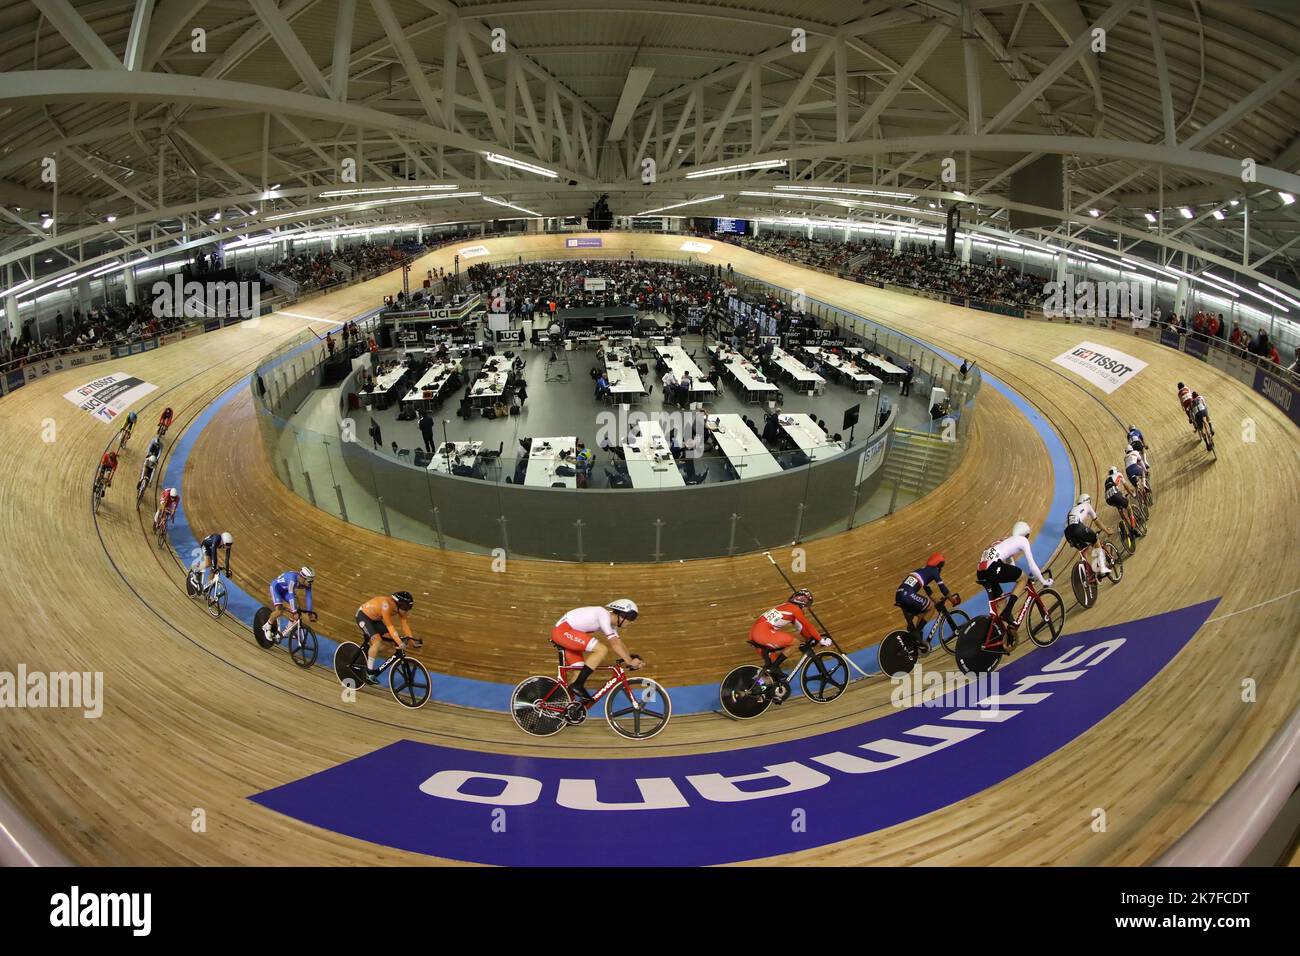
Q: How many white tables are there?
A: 14